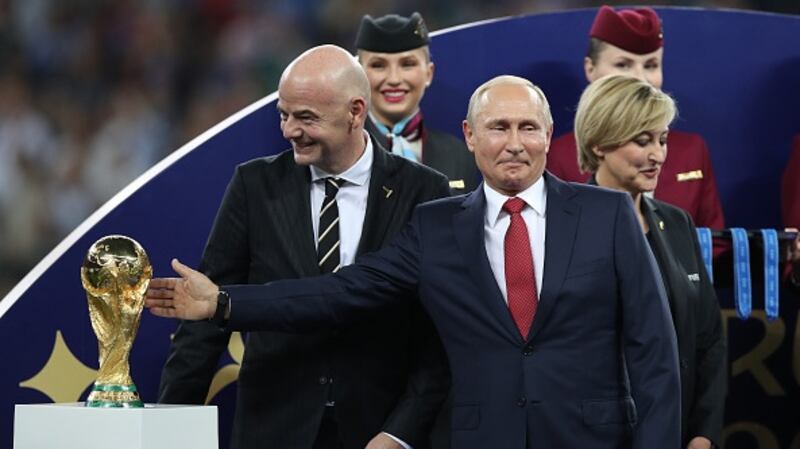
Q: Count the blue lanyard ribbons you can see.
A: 3